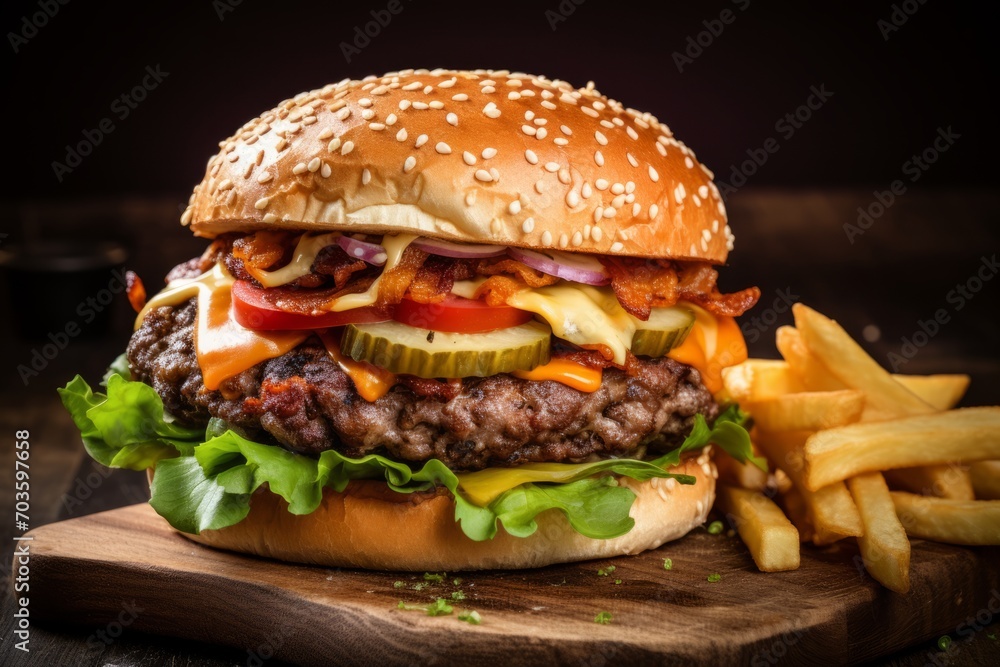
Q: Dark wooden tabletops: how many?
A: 1